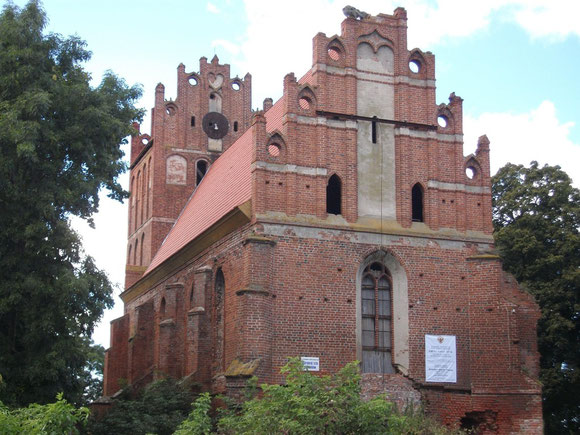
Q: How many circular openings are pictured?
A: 10